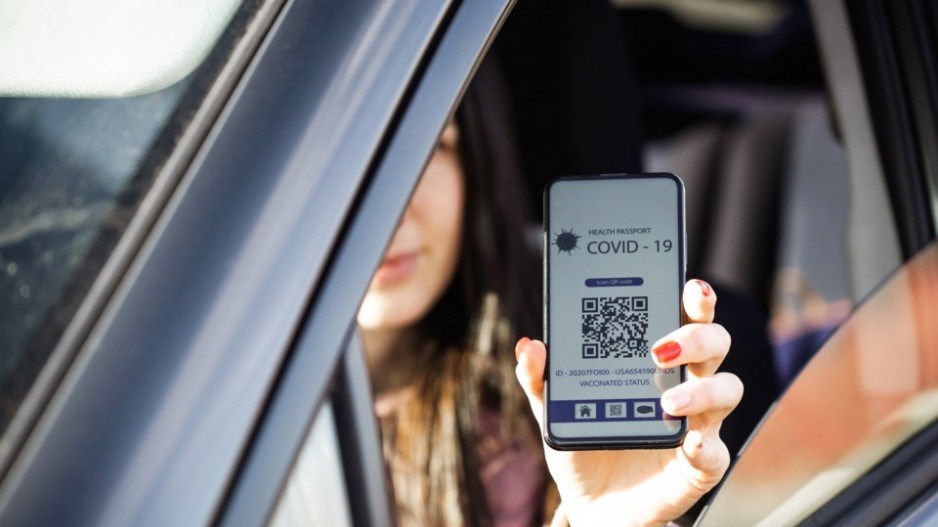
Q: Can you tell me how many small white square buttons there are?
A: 3